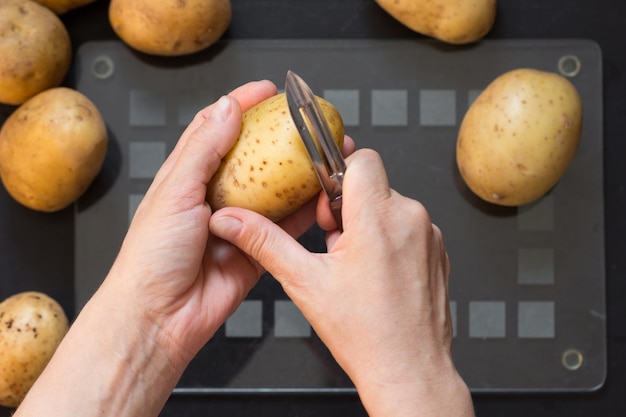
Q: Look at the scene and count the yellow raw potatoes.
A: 8